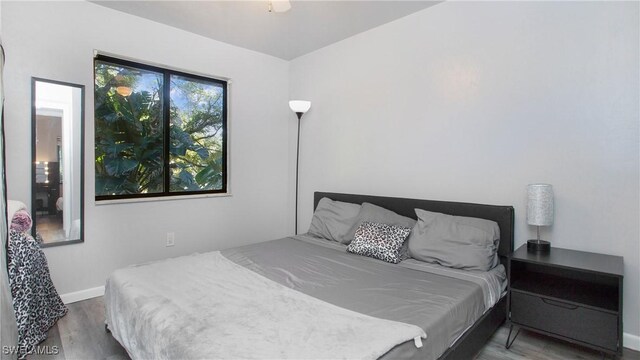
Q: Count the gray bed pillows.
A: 3